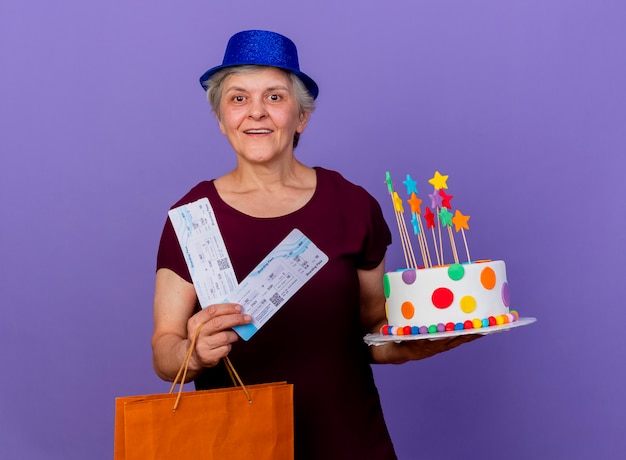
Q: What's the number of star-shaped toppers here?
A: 11